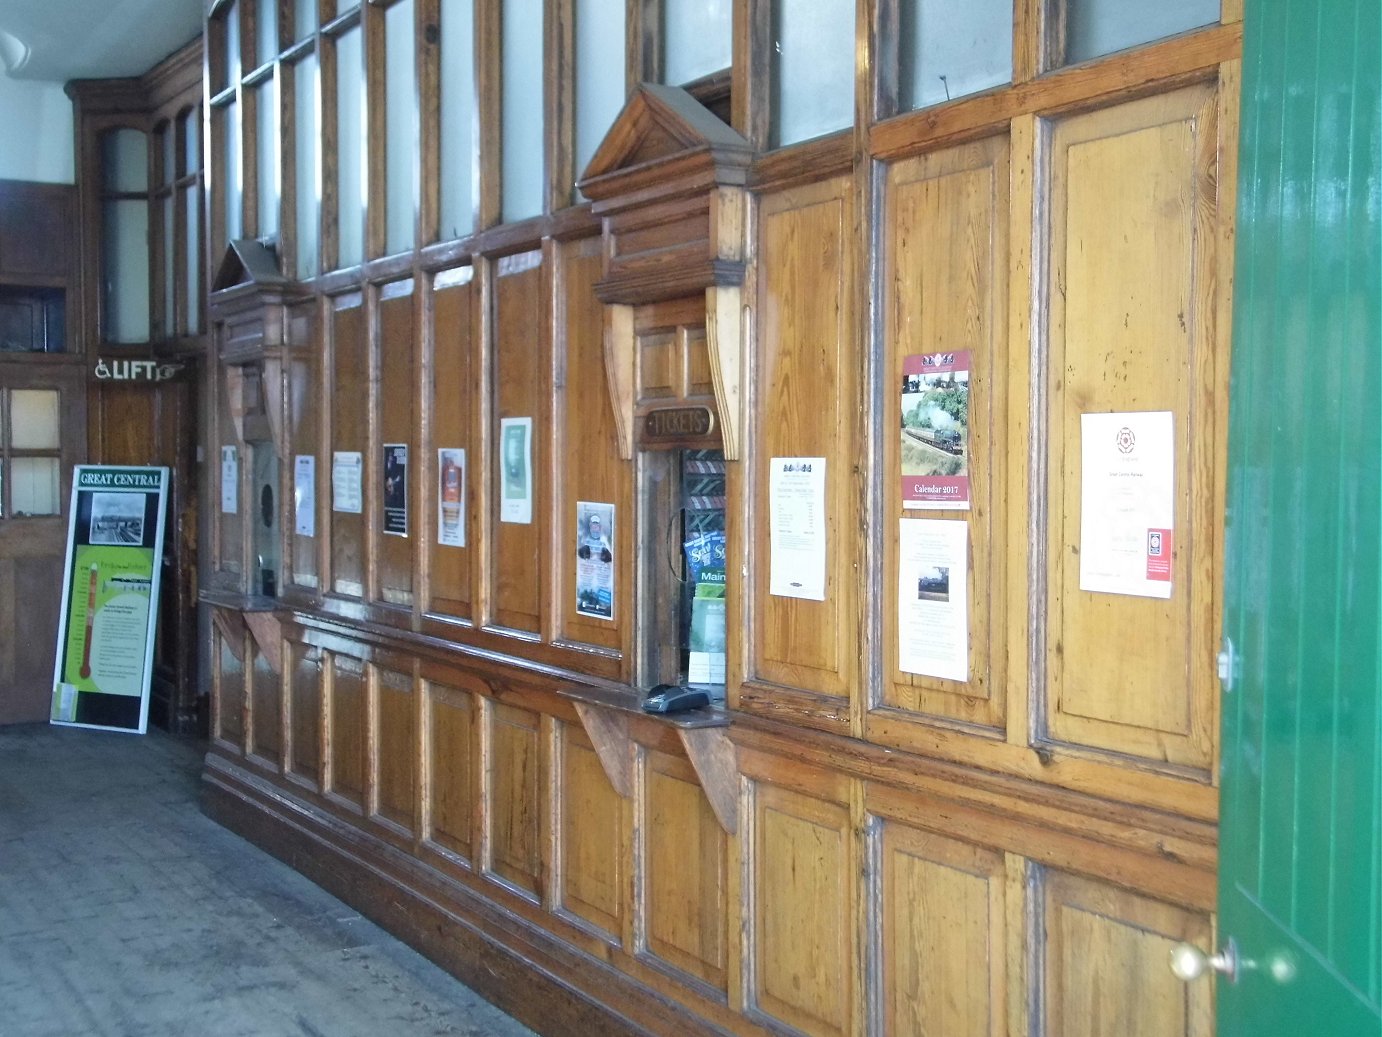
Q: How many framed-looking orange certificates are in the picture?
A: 0